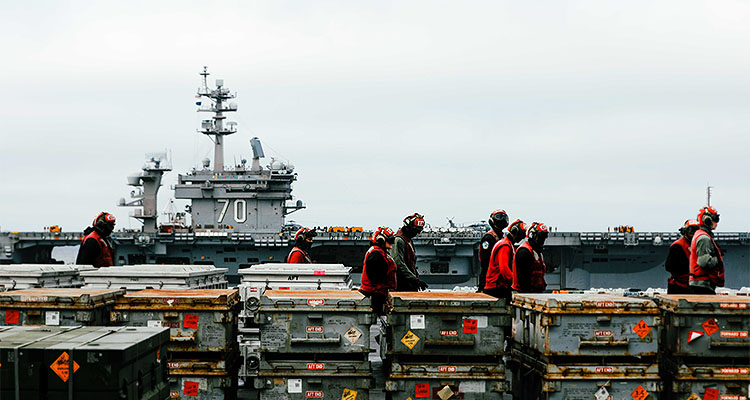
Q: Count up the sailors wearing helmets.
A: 9